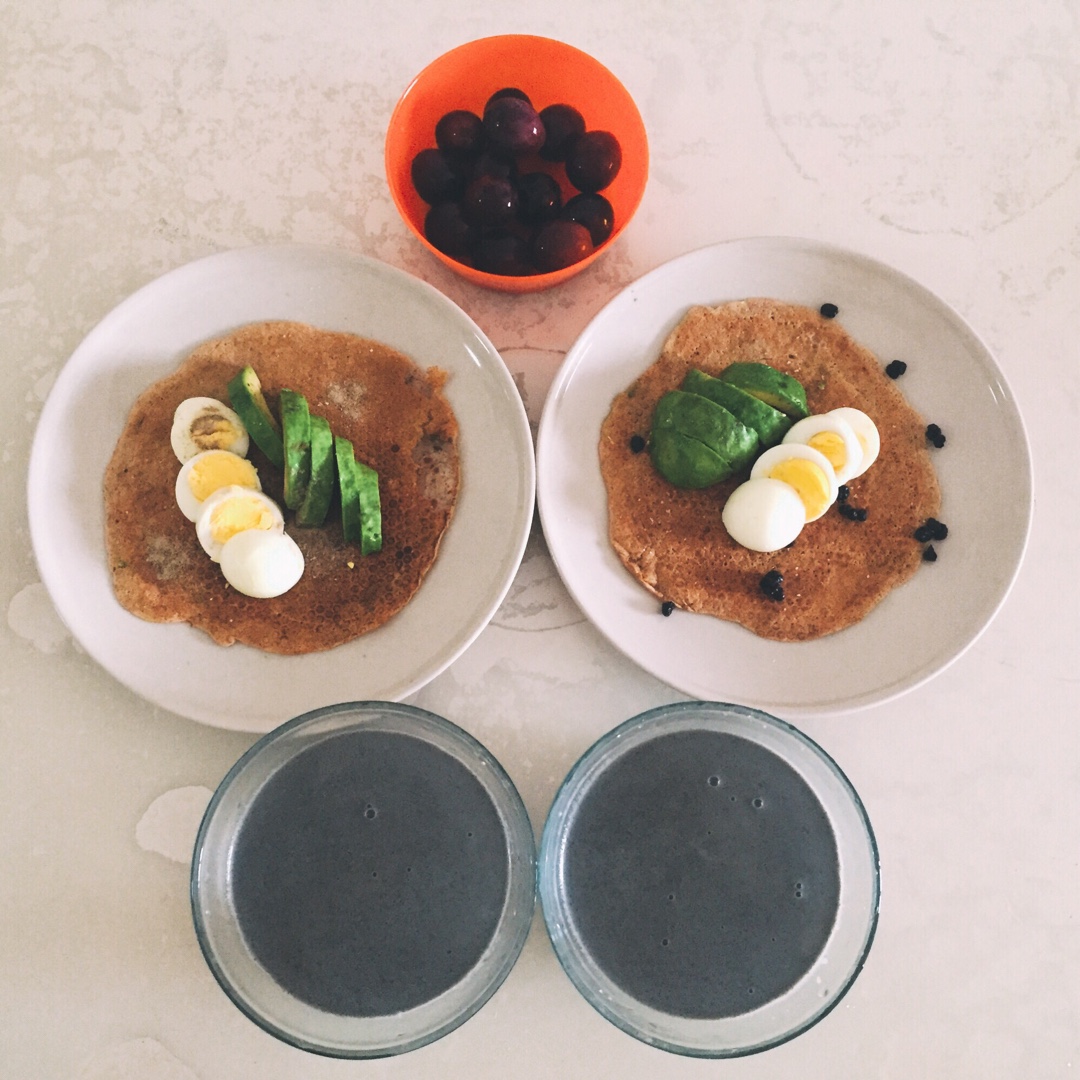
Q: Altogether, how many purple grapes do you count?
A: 13